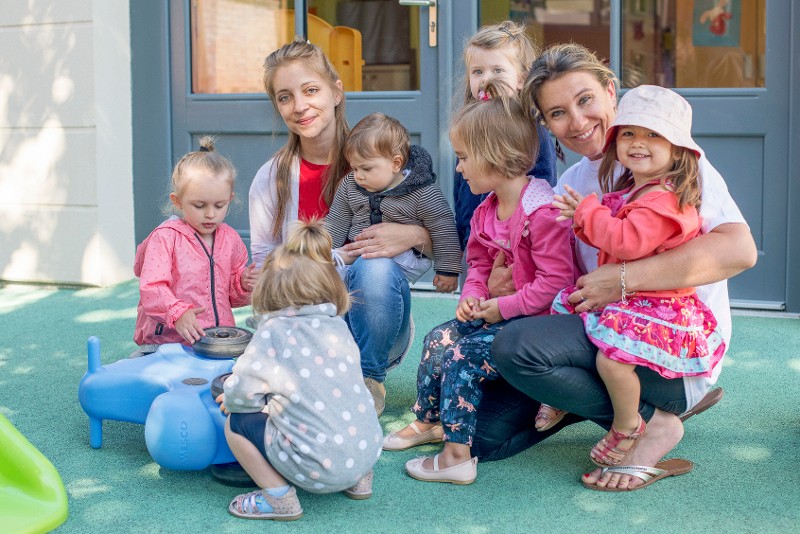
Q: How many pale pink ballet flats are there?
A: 2